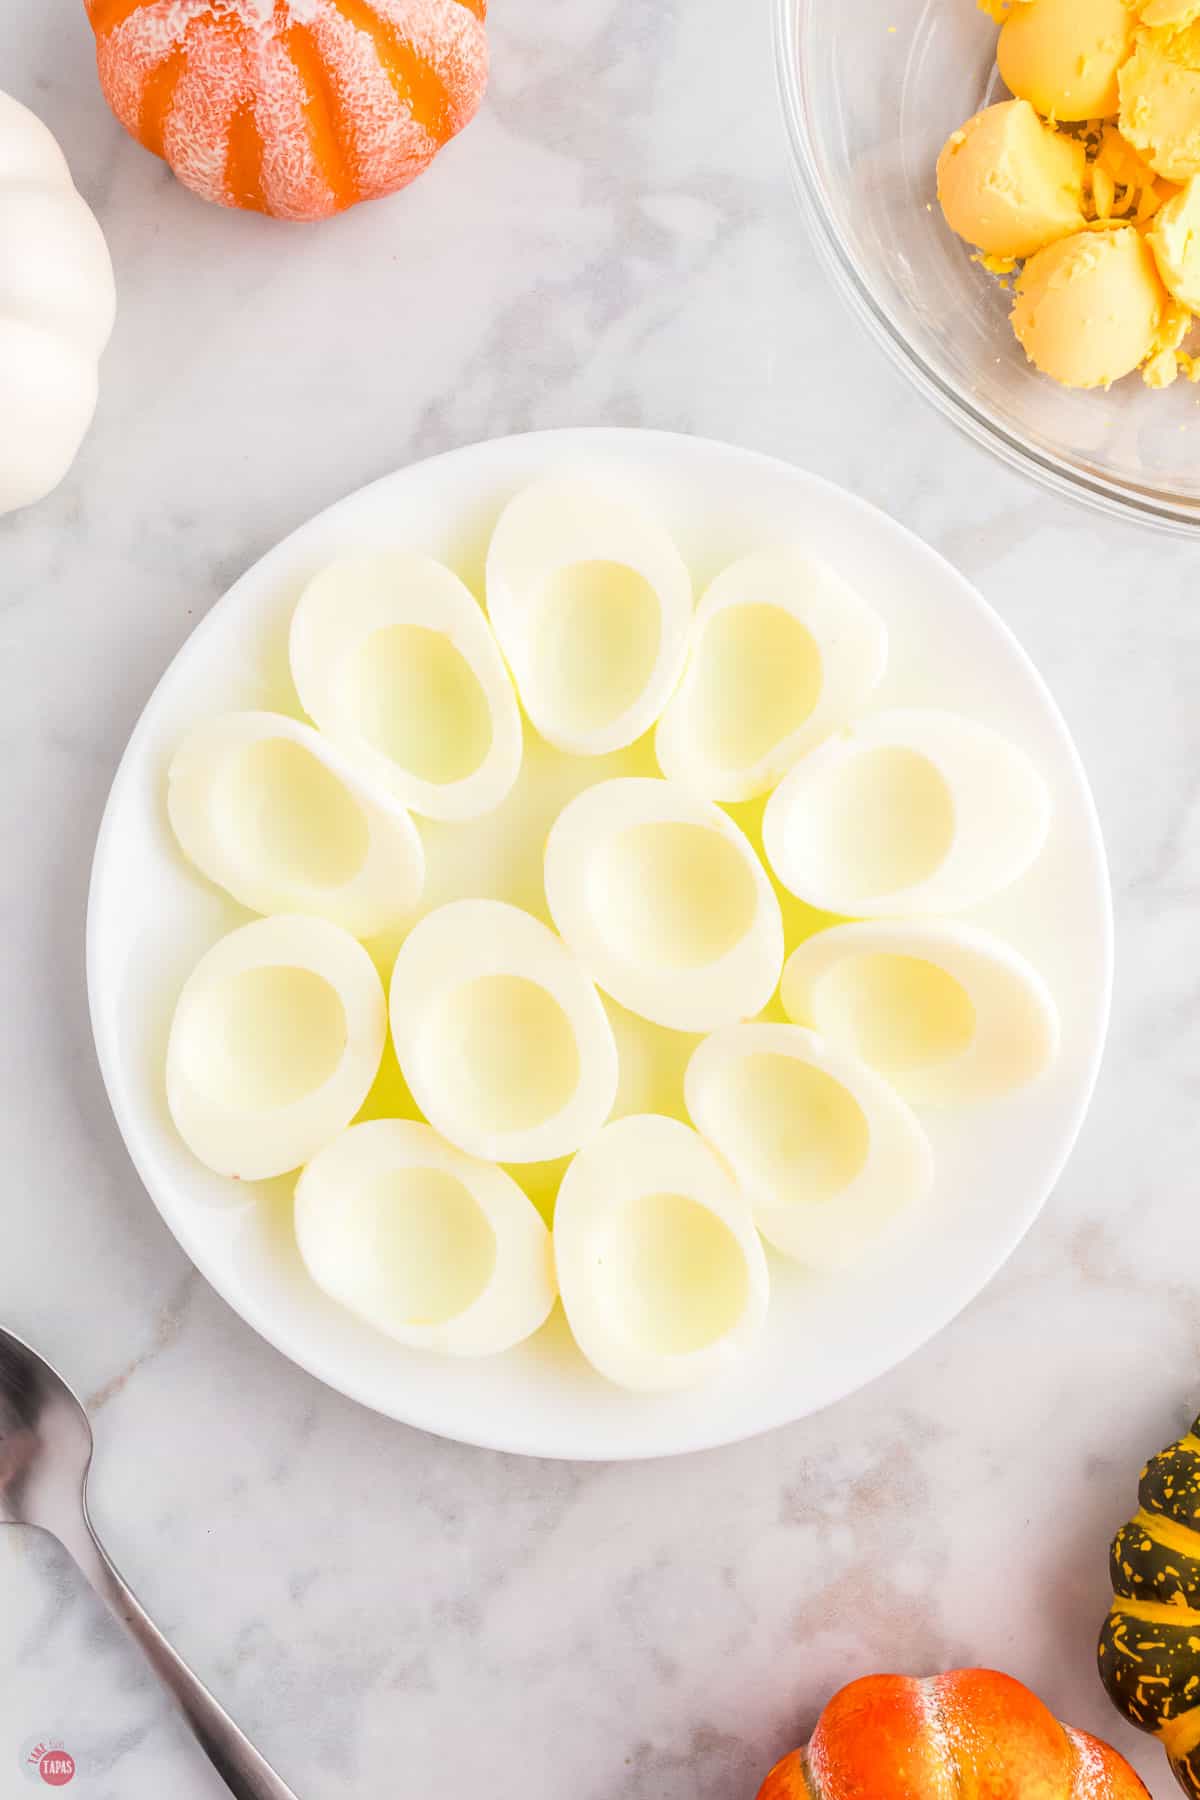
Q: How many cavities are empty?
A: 12